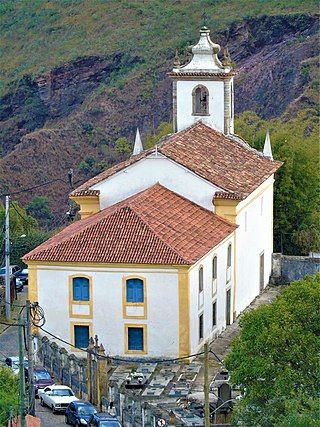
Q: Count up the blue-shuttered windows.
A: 4